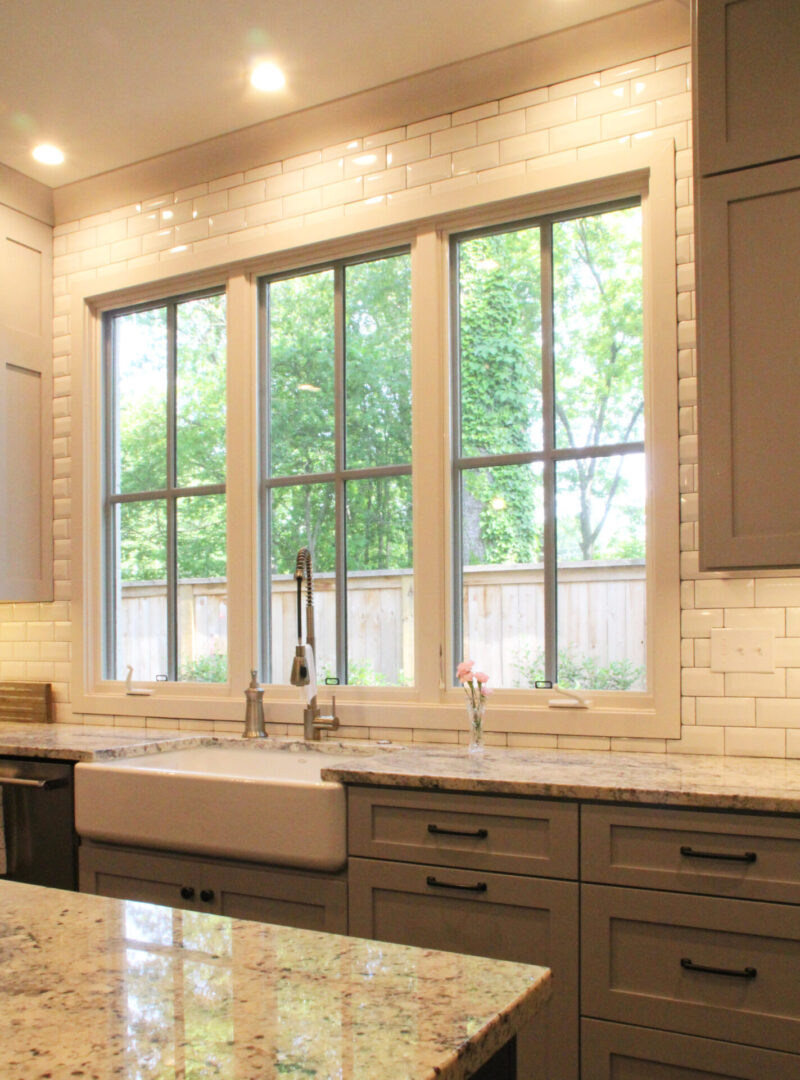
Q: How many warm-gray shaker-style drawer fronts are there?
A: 5